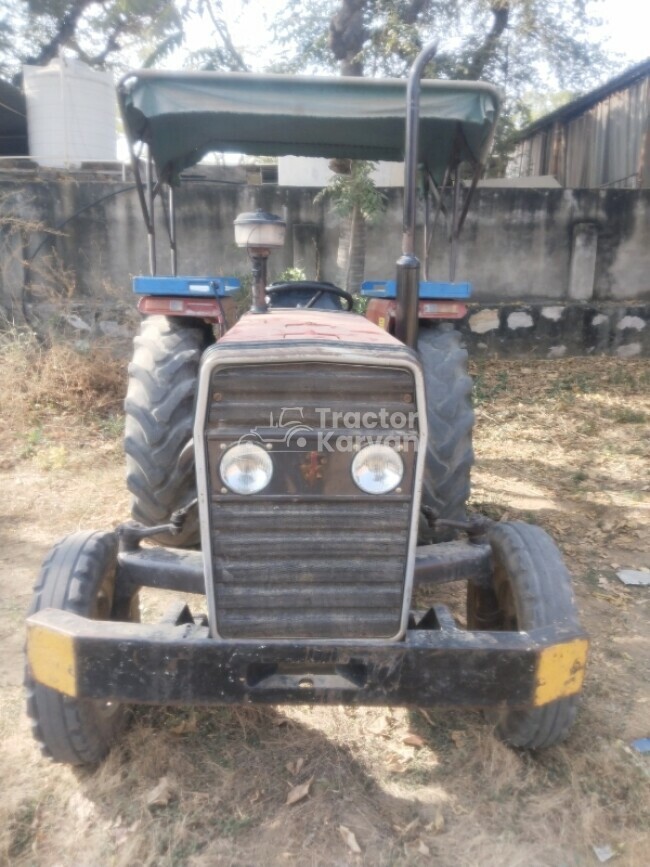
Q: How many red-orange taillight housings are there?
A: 2